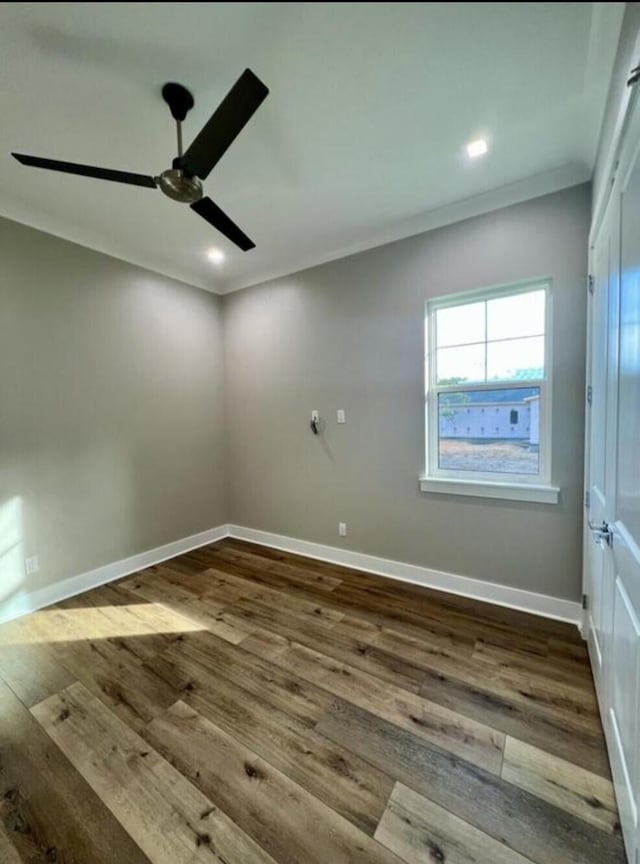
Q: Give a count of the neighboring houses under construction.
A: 1